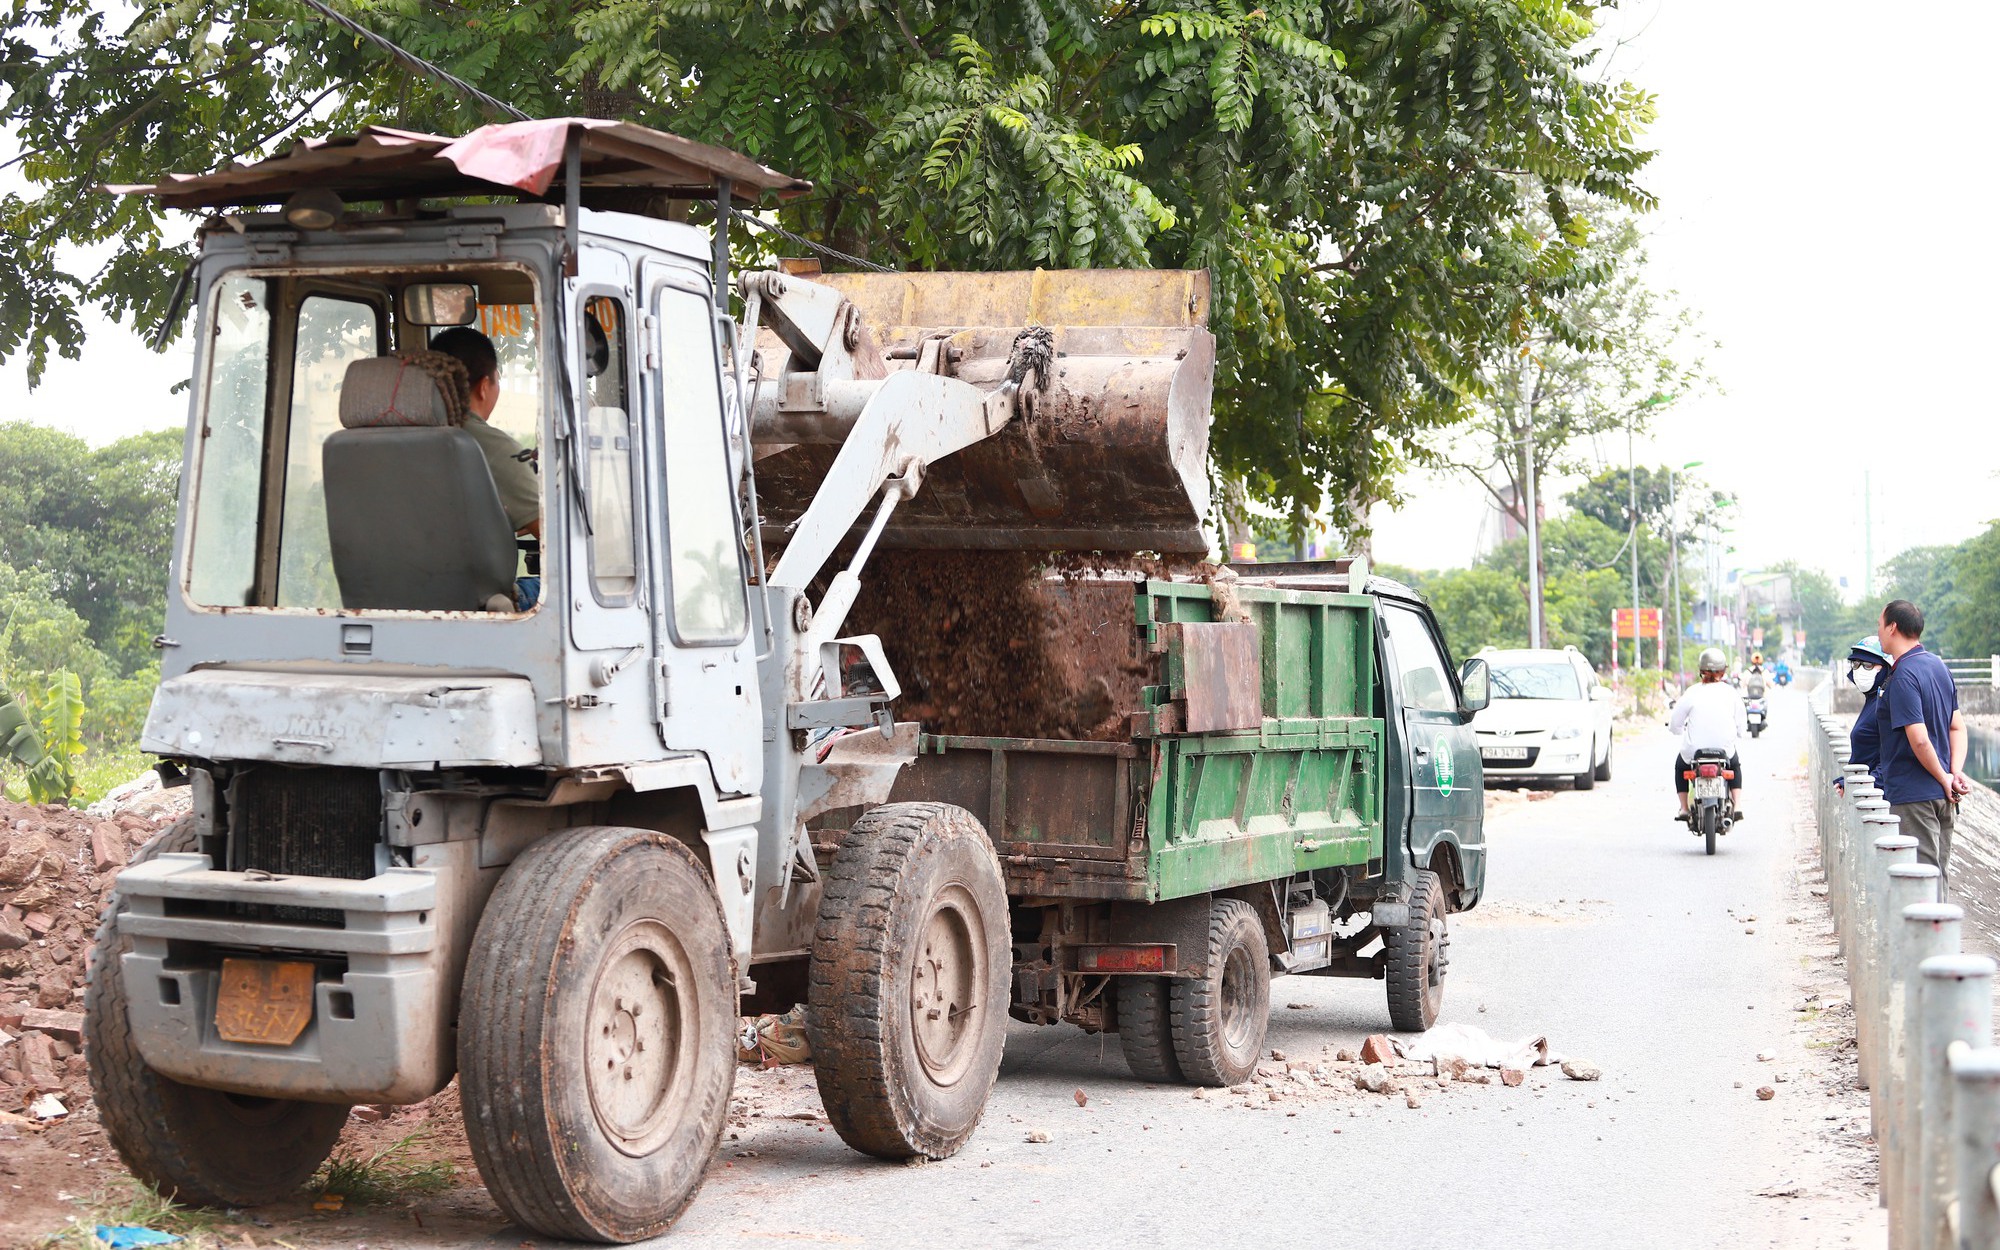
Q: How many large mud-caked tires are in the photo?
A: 3